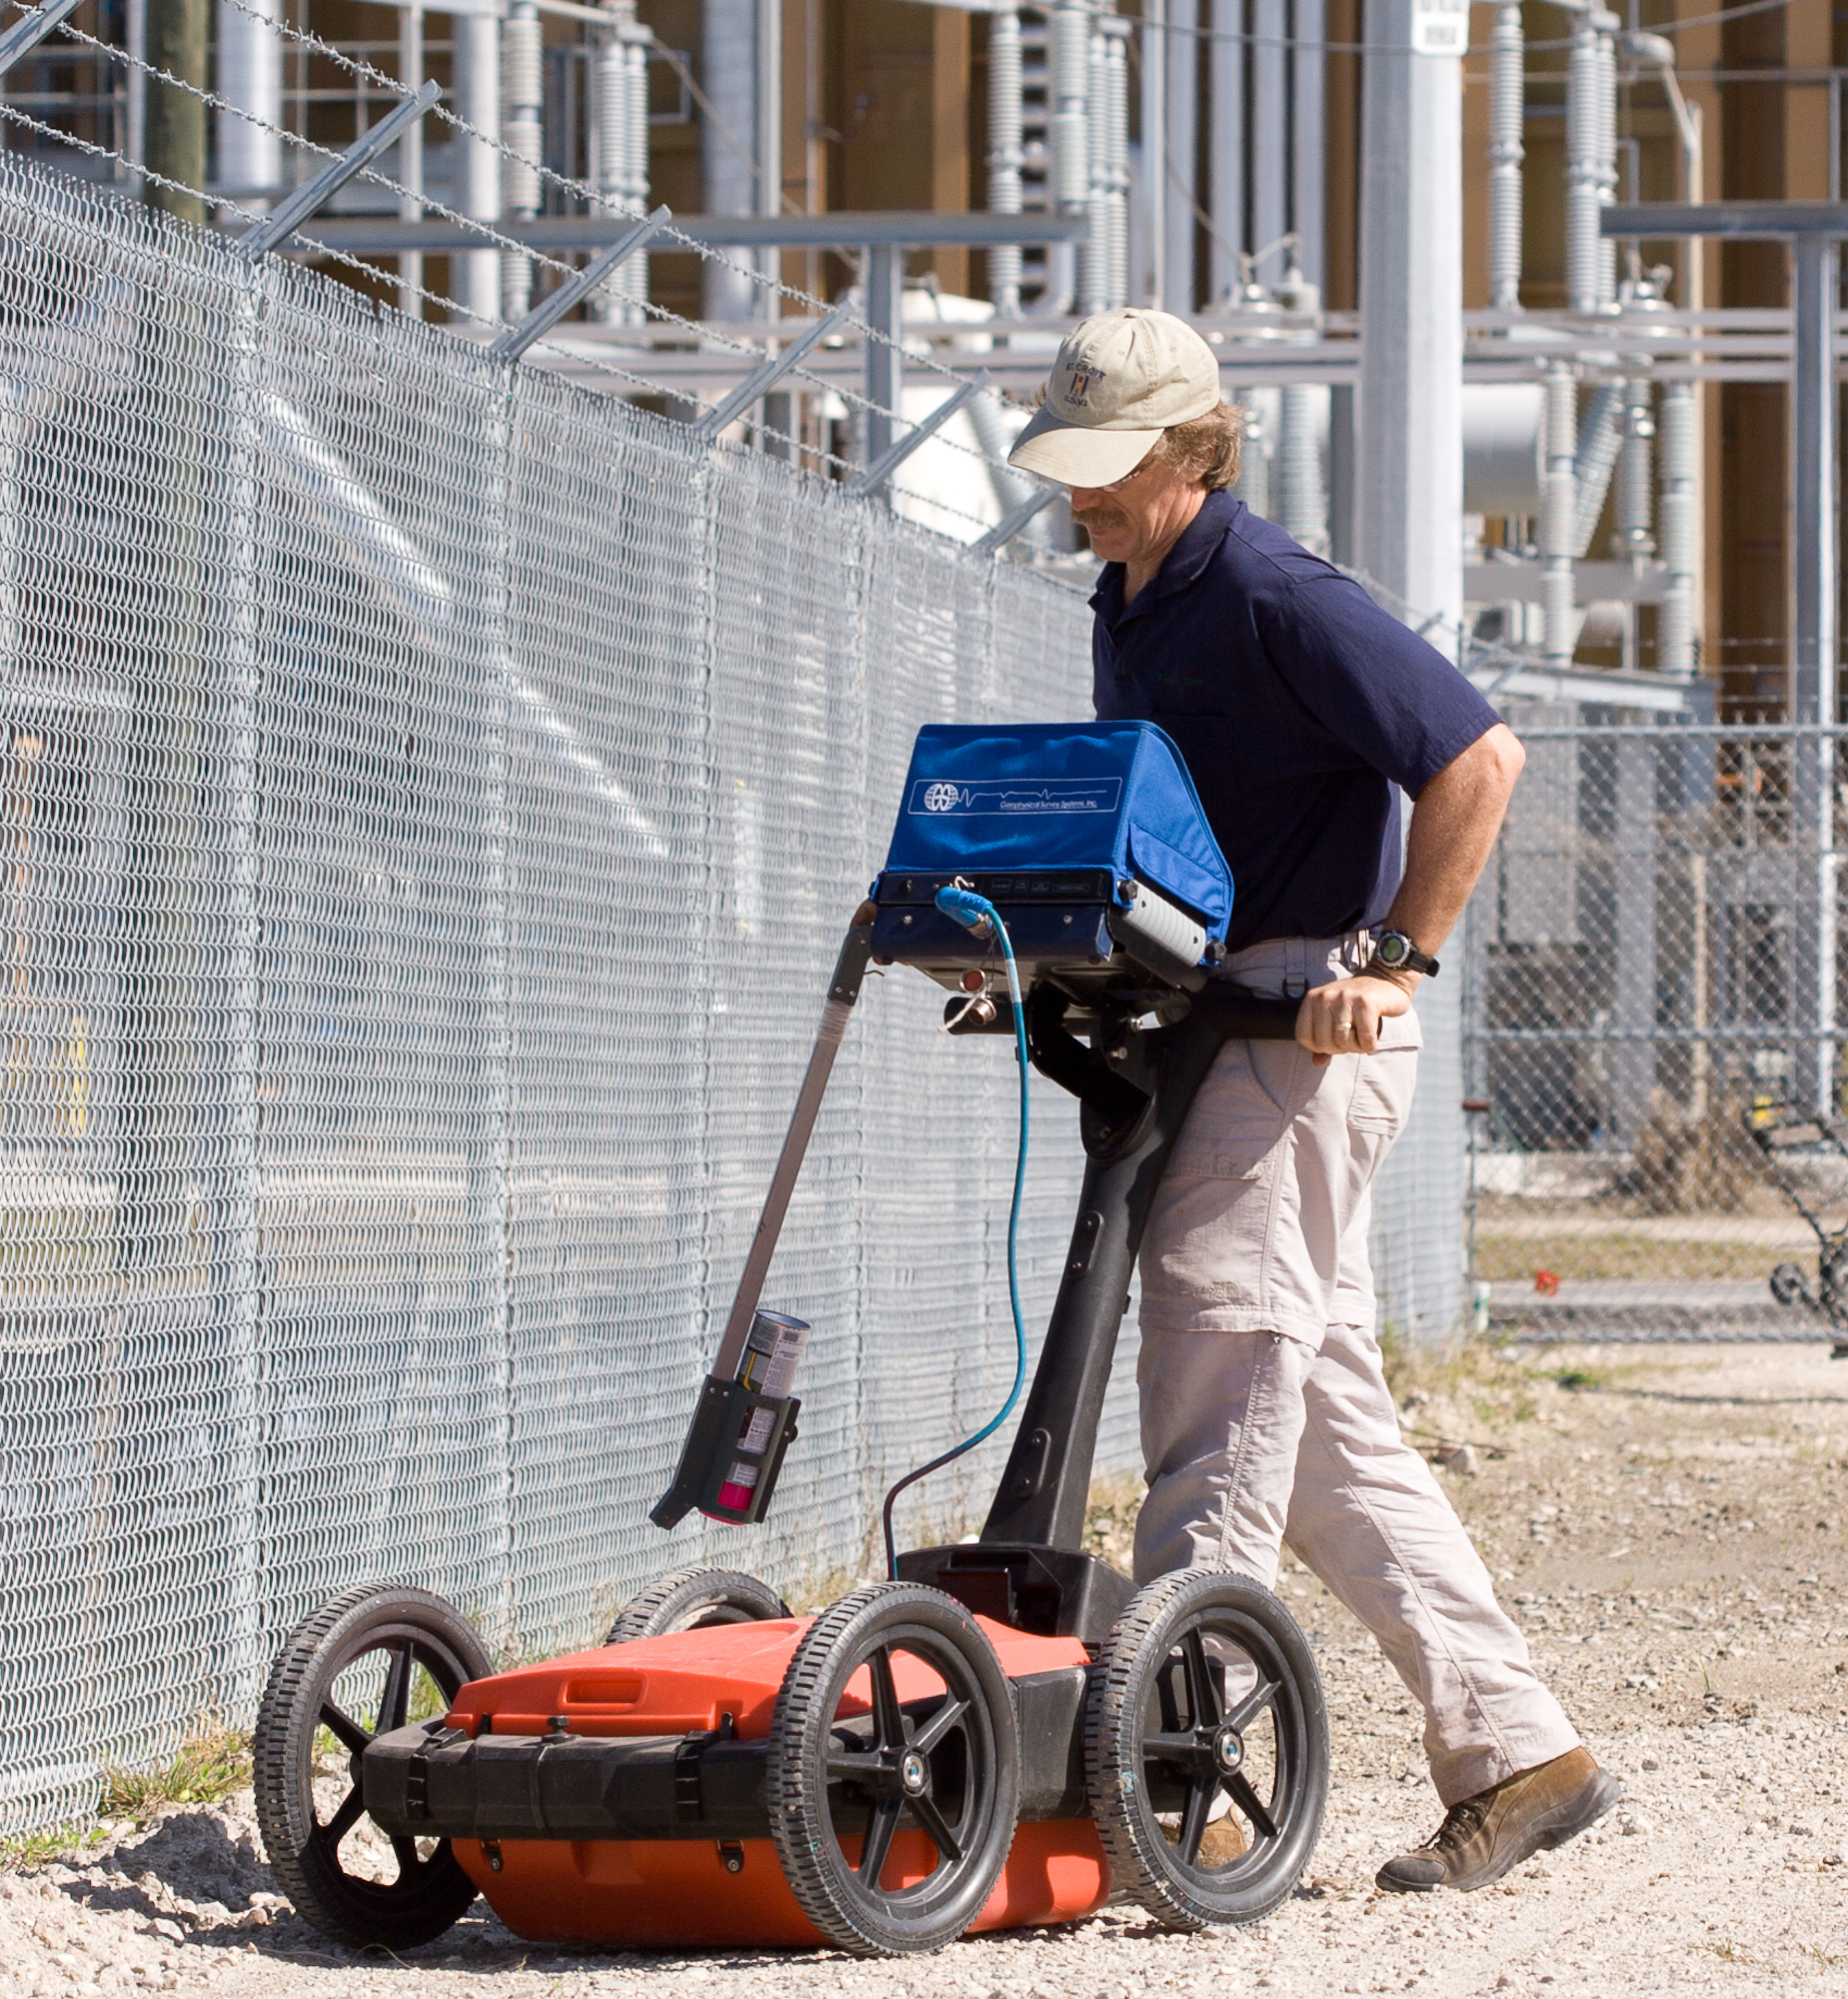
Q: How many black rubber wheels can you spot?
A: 4